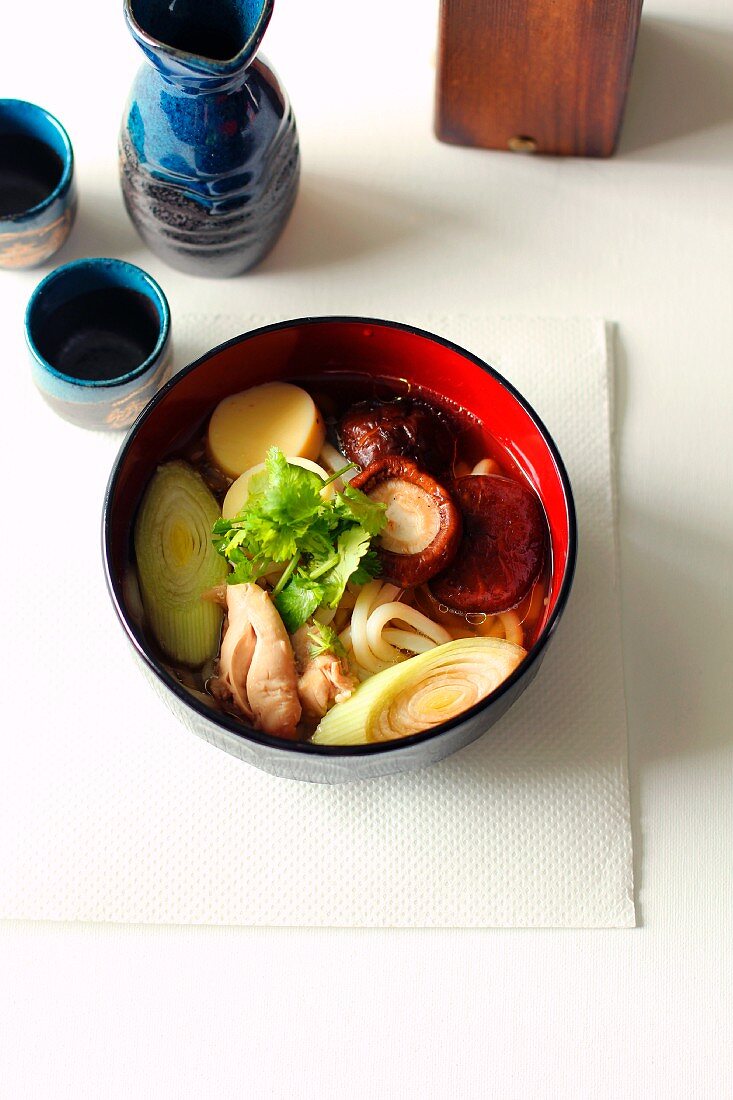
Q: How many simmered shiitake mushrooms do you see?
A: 3